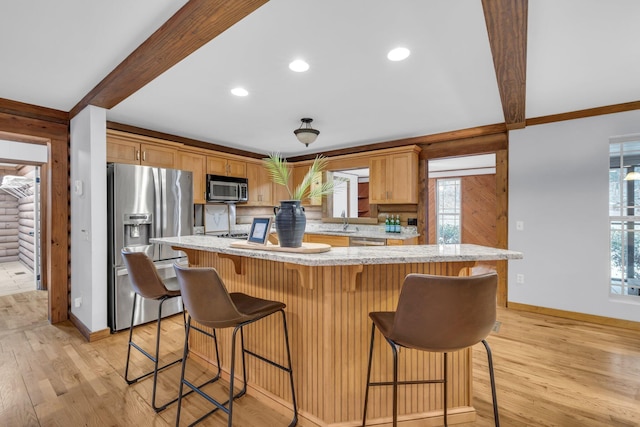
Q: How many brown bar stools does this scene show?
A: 3